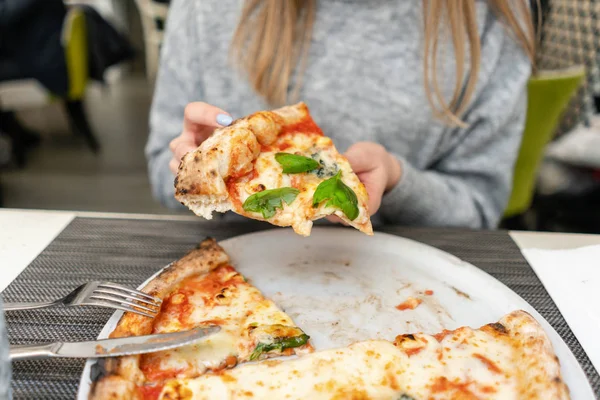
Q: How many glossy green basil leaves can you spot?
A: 3